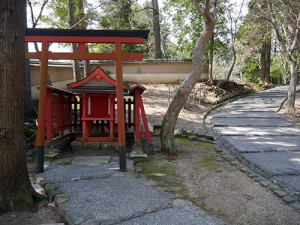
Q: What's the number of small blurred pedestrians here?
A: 0